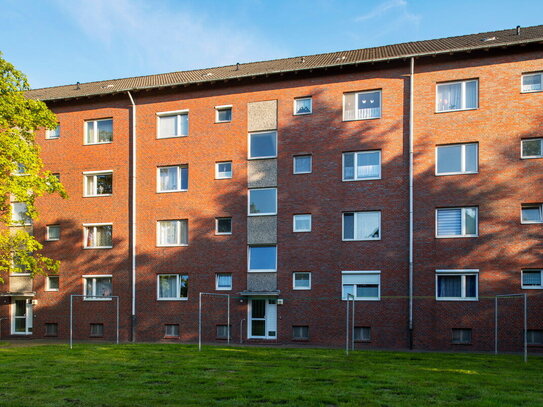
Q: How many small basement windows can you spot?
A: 8